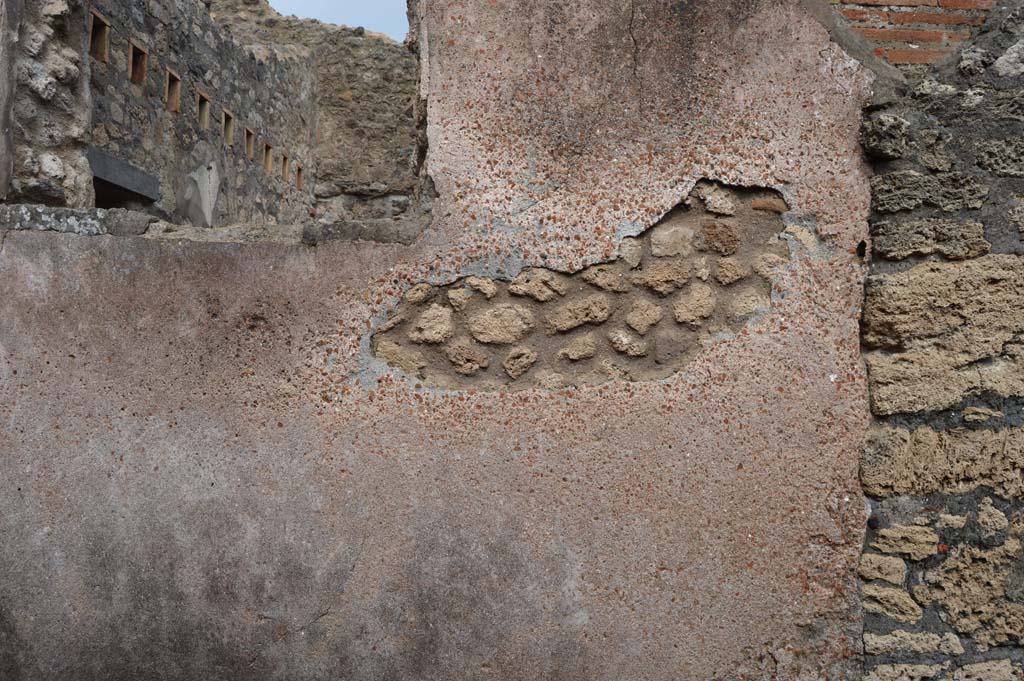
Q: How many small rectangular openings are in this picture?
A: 9